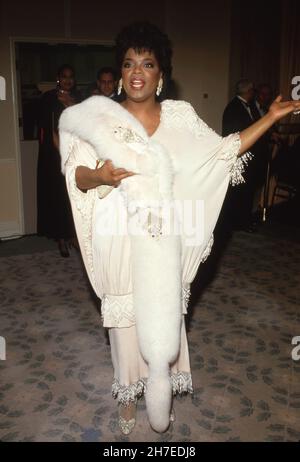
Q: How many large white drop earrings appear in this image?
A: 2